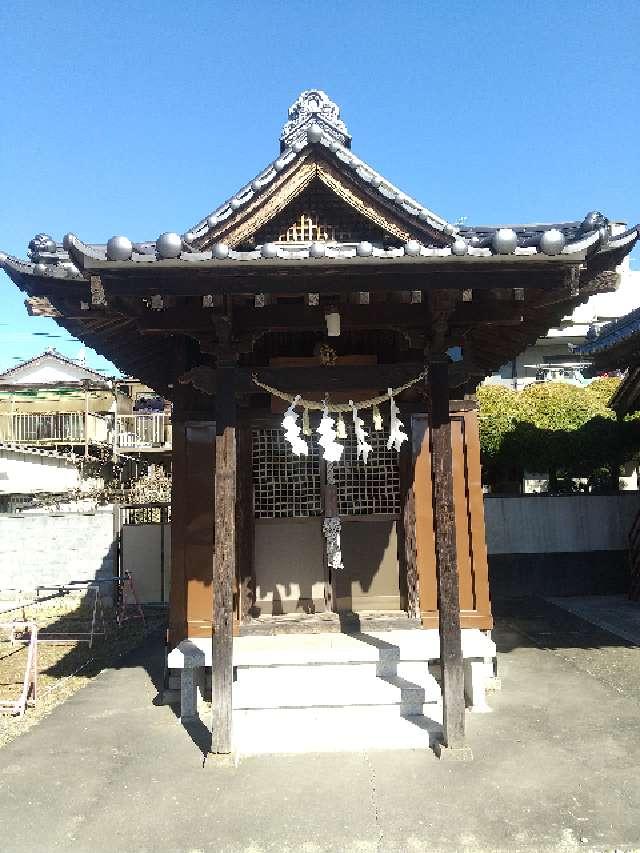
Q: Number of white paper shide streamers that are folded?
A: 4